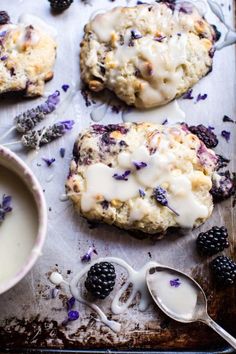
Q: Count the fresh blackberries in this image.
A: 4